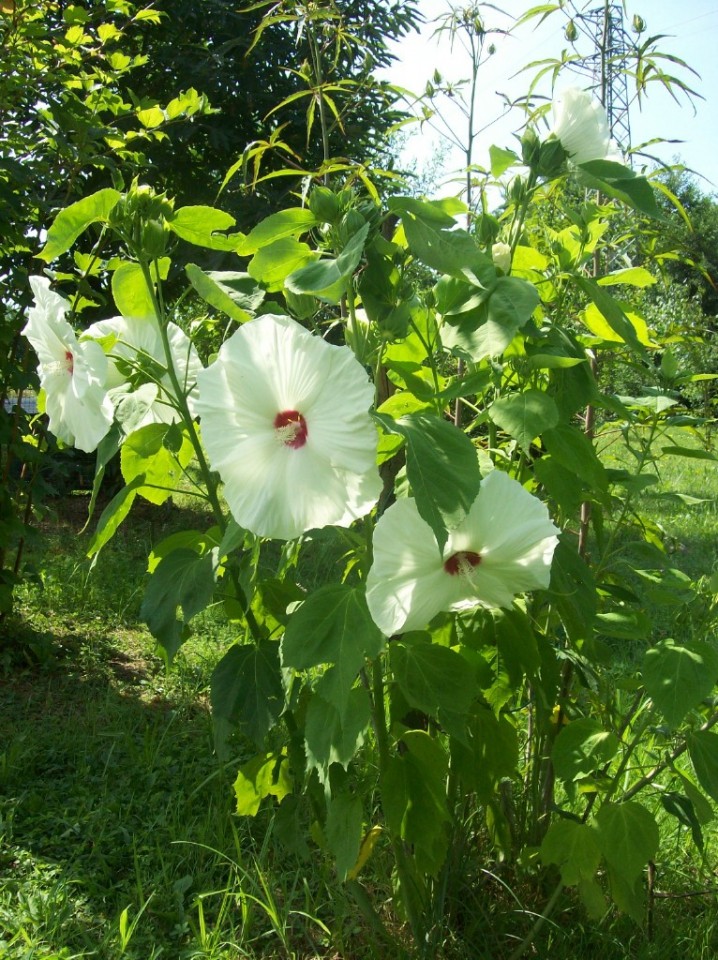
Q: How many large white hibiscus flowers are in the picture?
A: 5